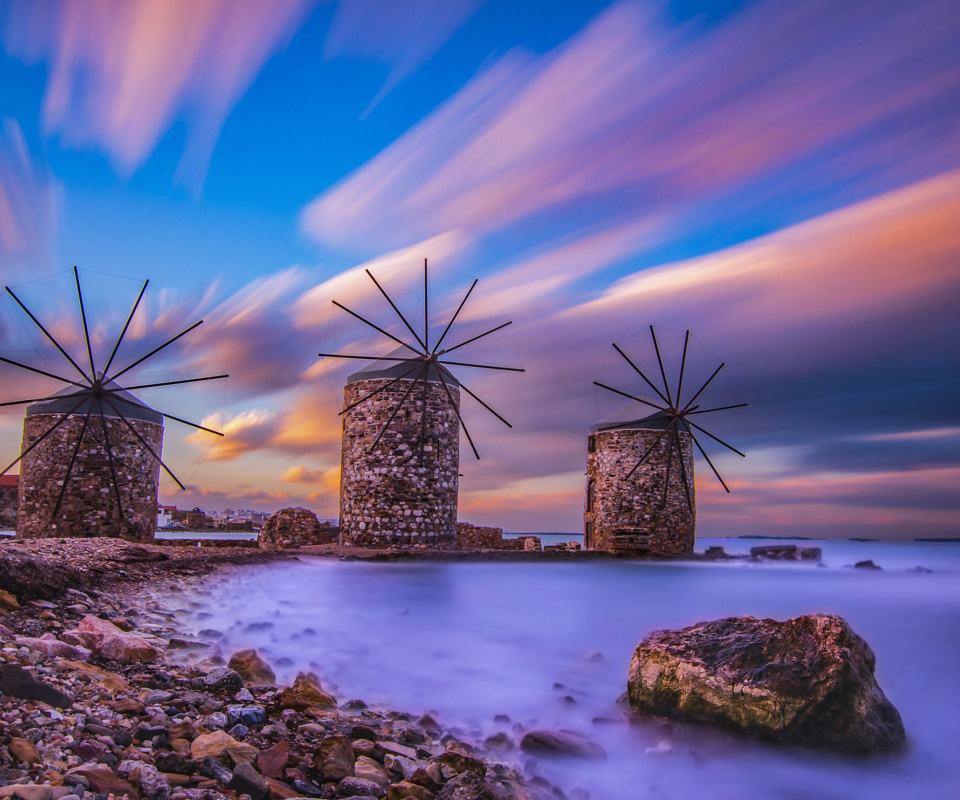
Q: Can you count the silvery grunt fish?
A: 0